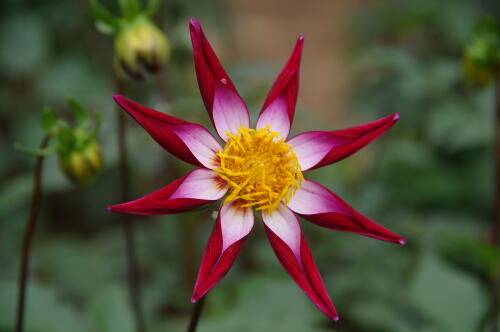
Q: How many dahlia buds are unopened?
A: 3